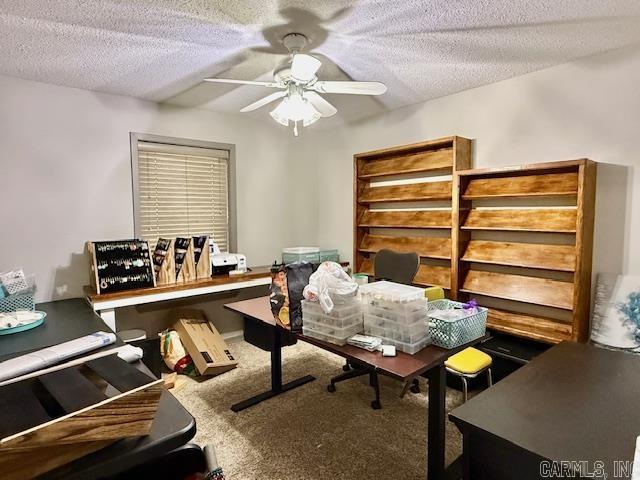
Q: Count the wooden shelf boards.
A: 10